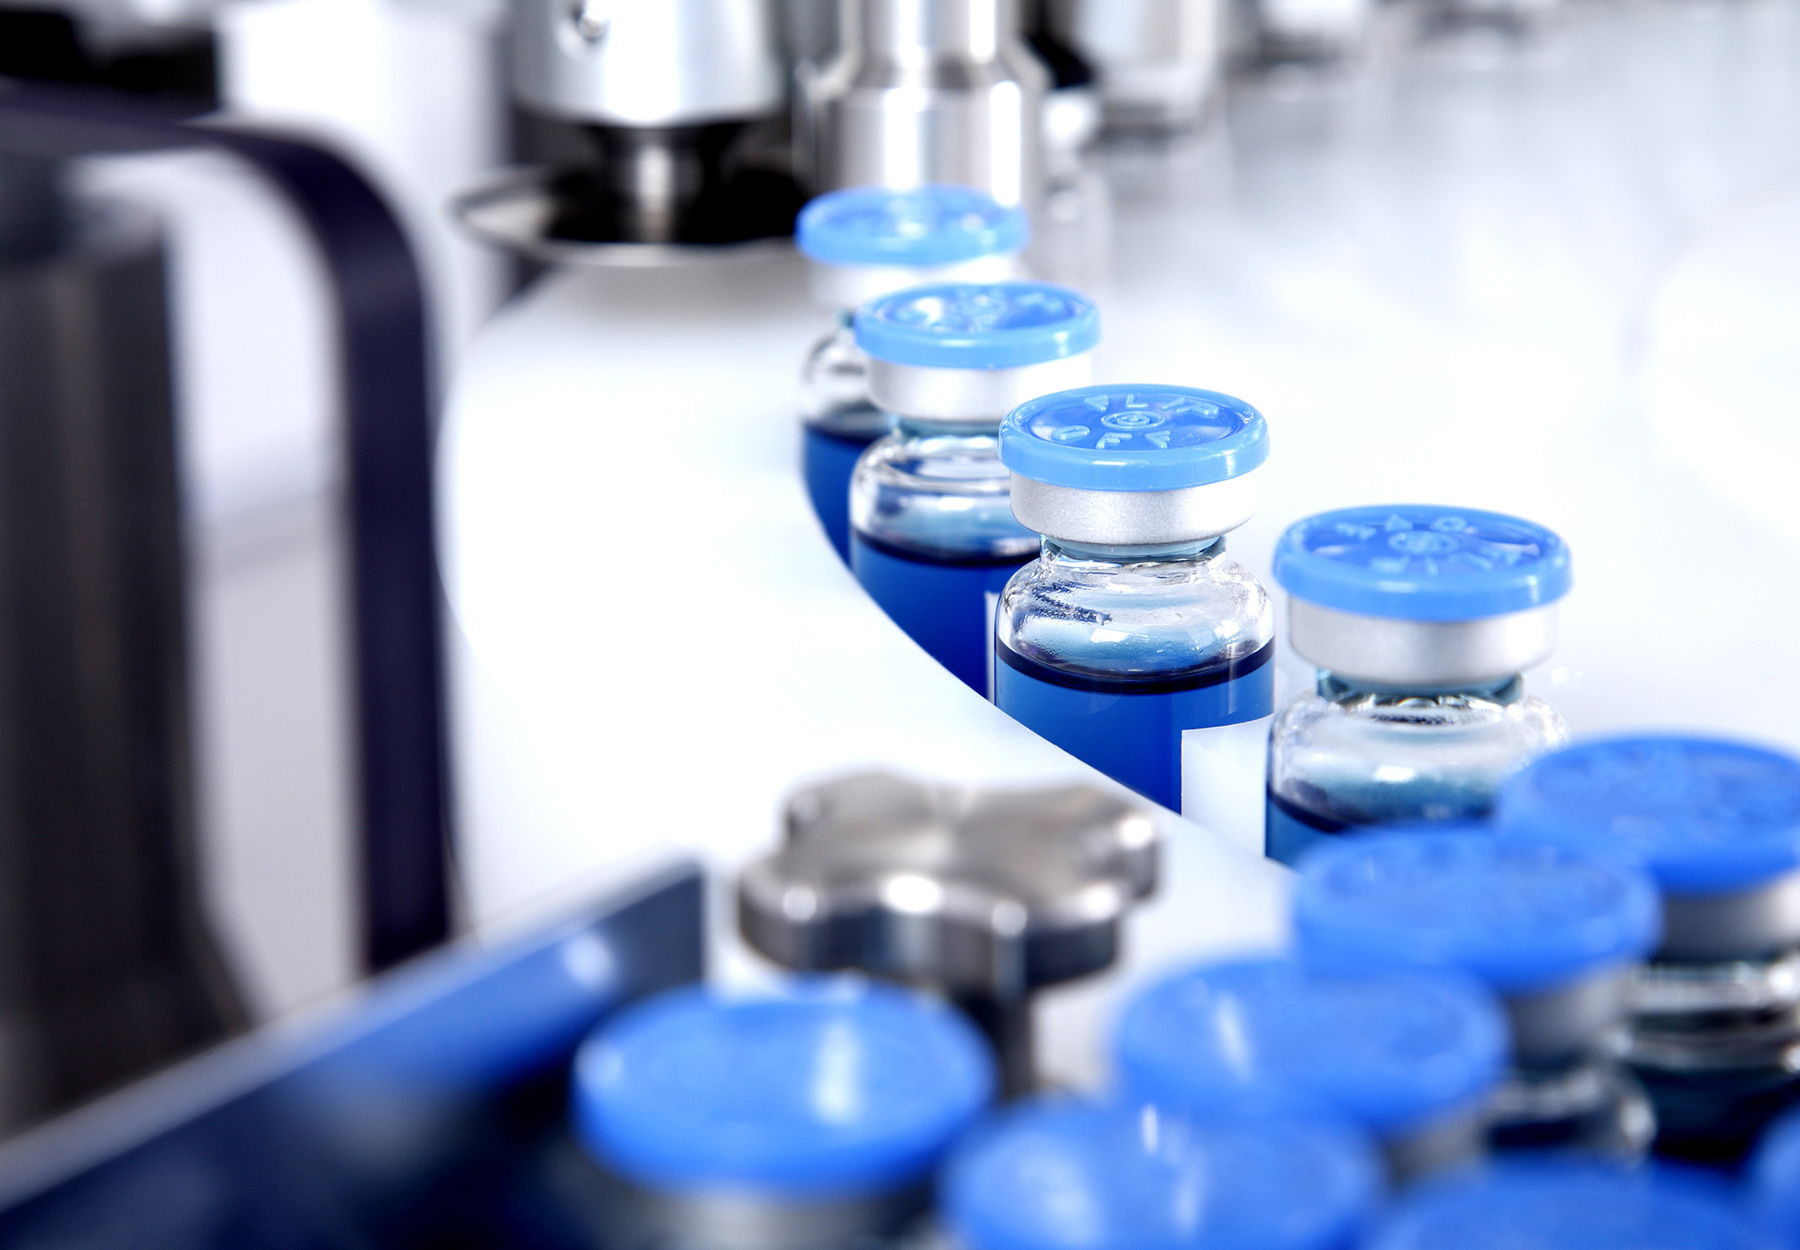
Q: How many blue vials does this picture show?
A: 11